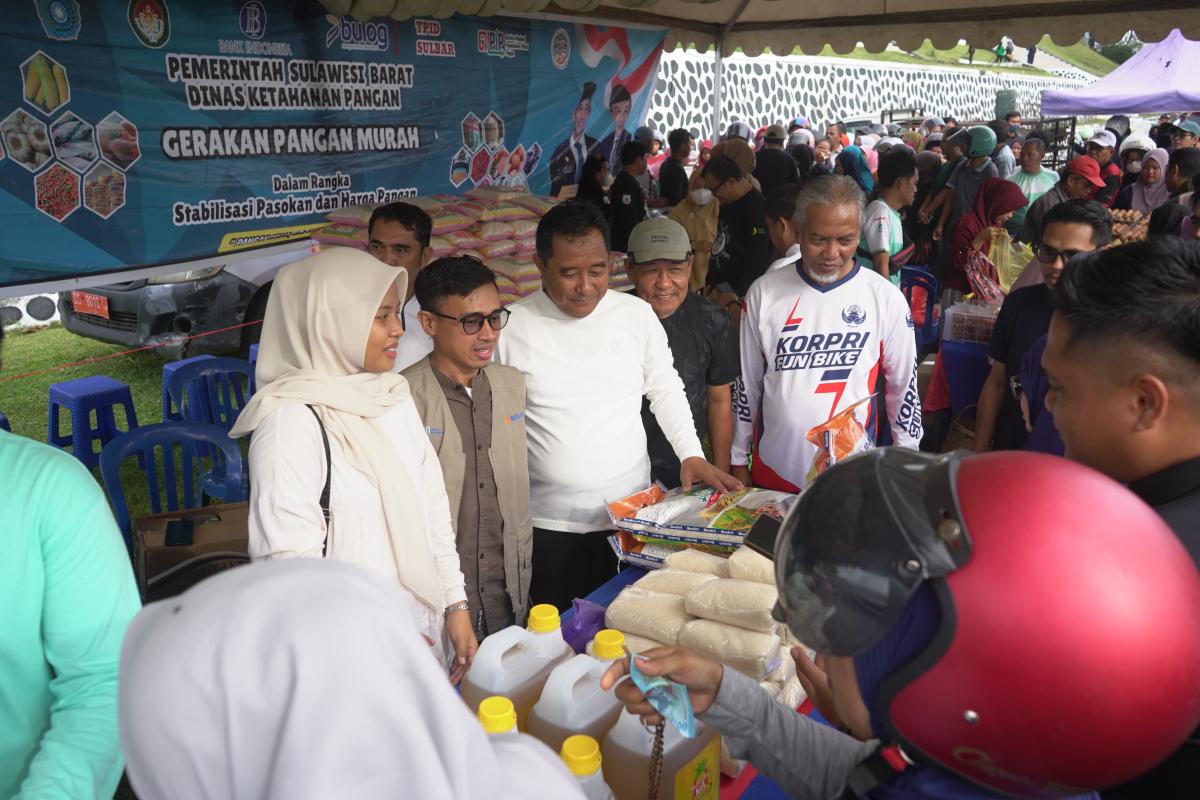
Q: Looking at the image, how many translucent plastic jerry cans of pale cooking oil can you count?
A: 5